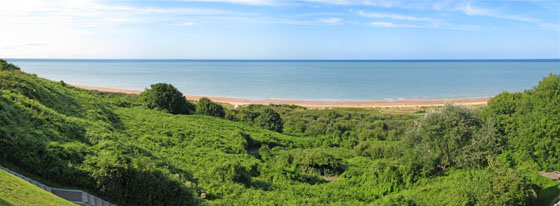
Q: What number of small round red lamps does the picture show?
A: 0